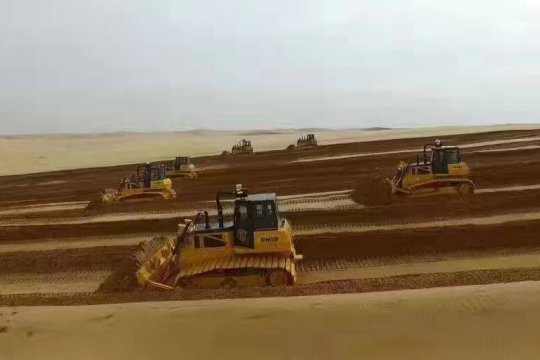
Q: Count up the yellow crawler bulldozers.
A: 6